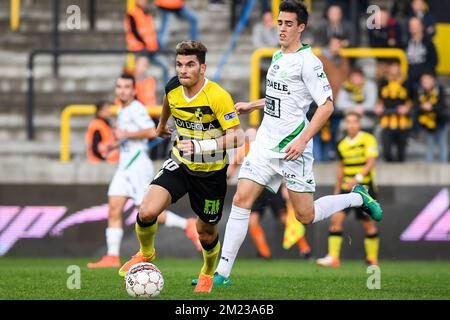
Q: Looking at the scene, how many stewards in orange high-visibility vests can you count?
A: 4